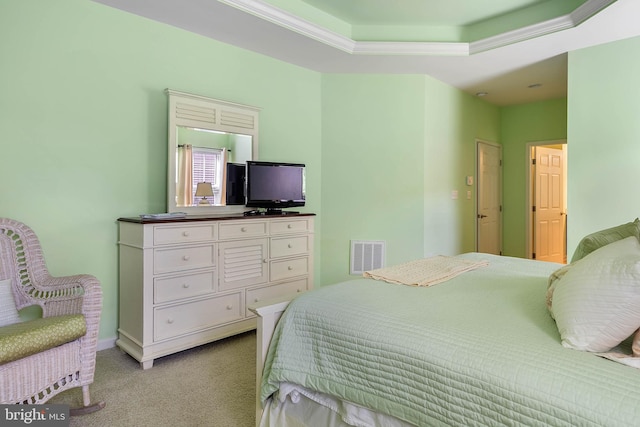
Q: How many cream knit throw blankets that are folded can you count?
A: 1